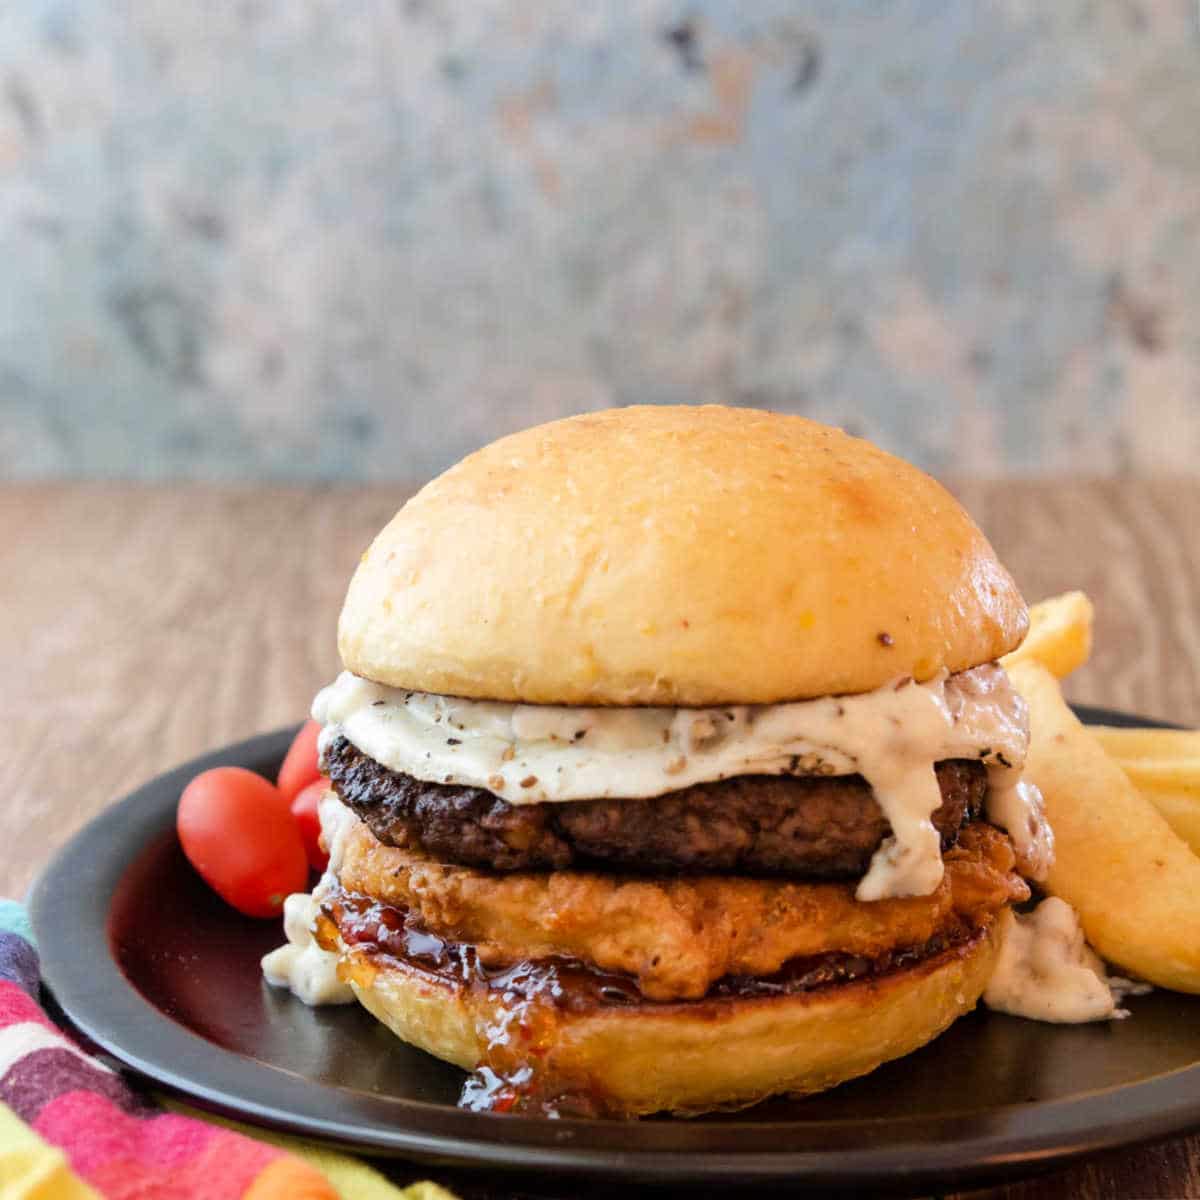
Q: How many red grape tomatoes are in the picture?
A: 3